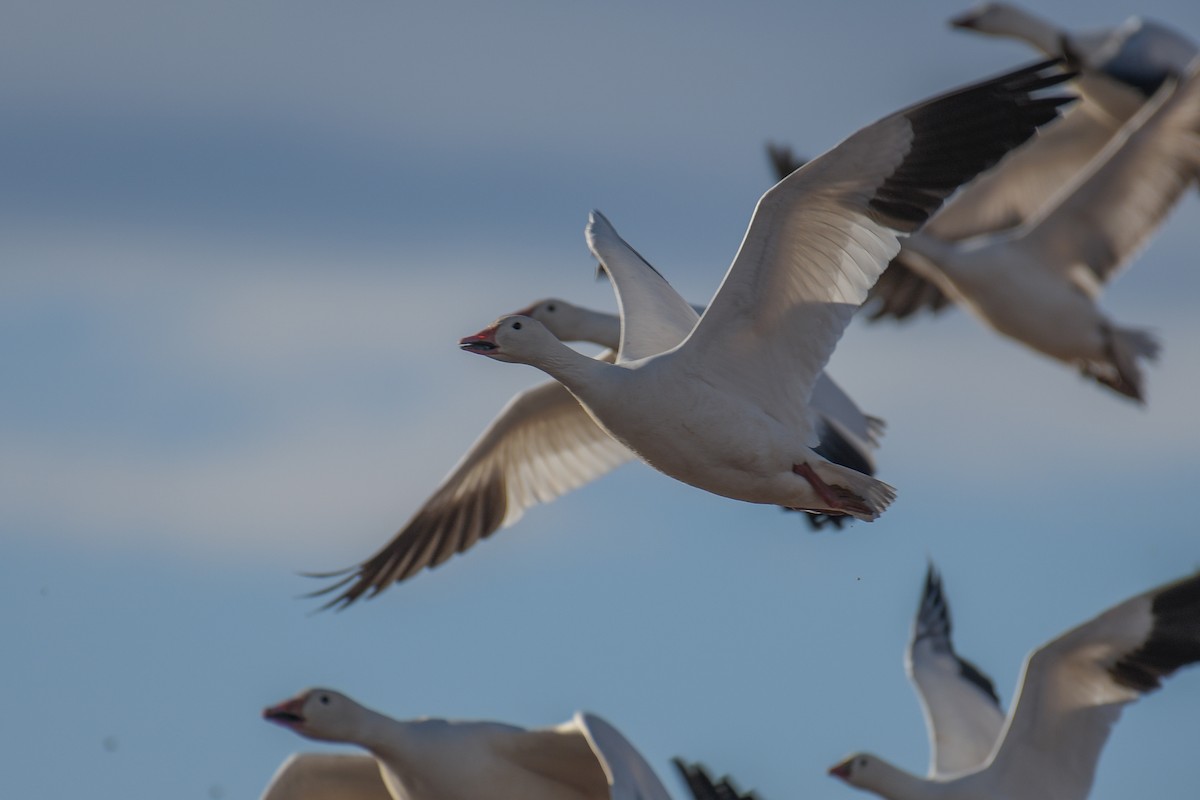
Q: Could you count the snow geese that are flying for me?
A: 6